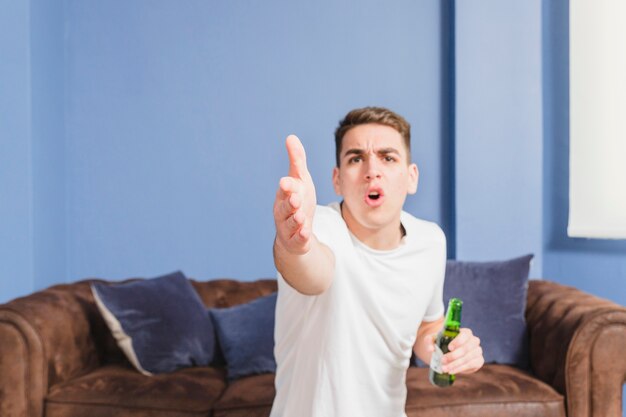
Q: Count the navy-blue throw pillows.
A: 3